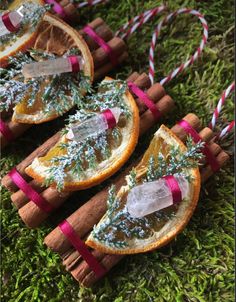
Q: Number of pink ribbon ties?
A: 11